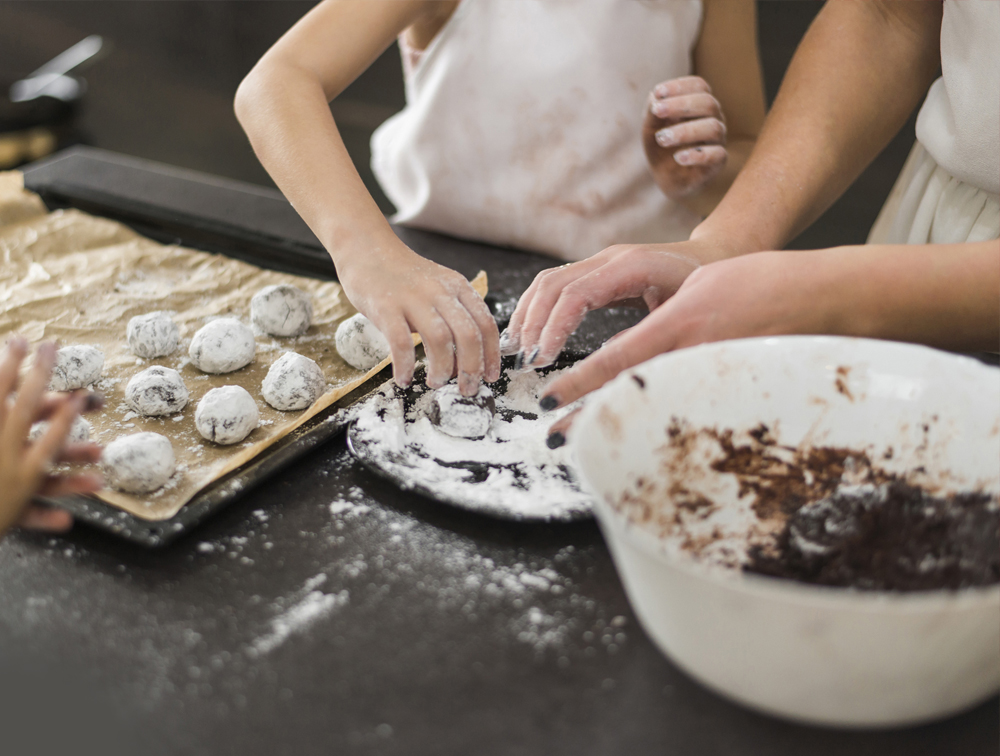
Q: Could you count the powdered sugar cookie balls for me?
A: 11